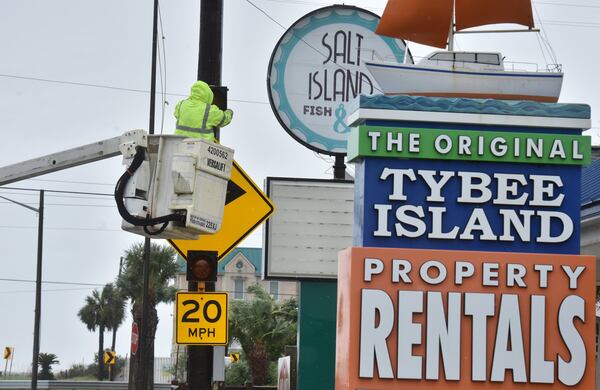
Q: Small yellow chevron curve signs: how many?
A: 3